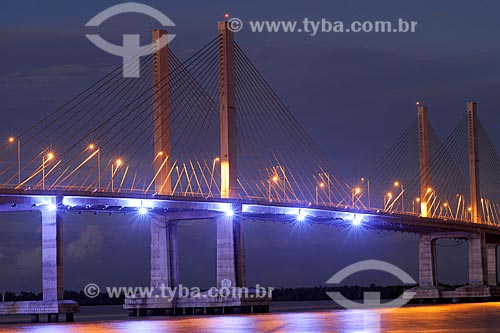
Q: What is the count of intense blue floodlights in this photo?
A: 5